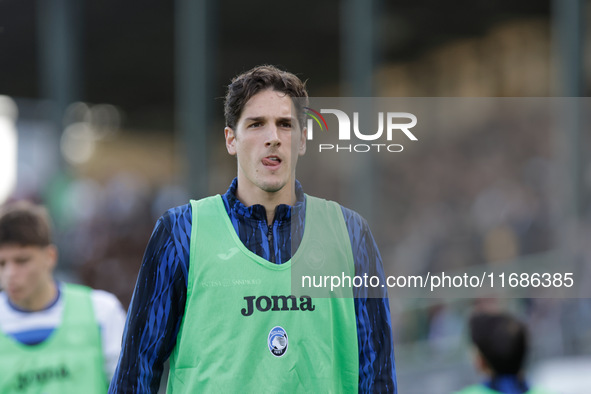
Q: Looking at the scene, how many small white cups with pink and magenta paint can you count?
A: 0